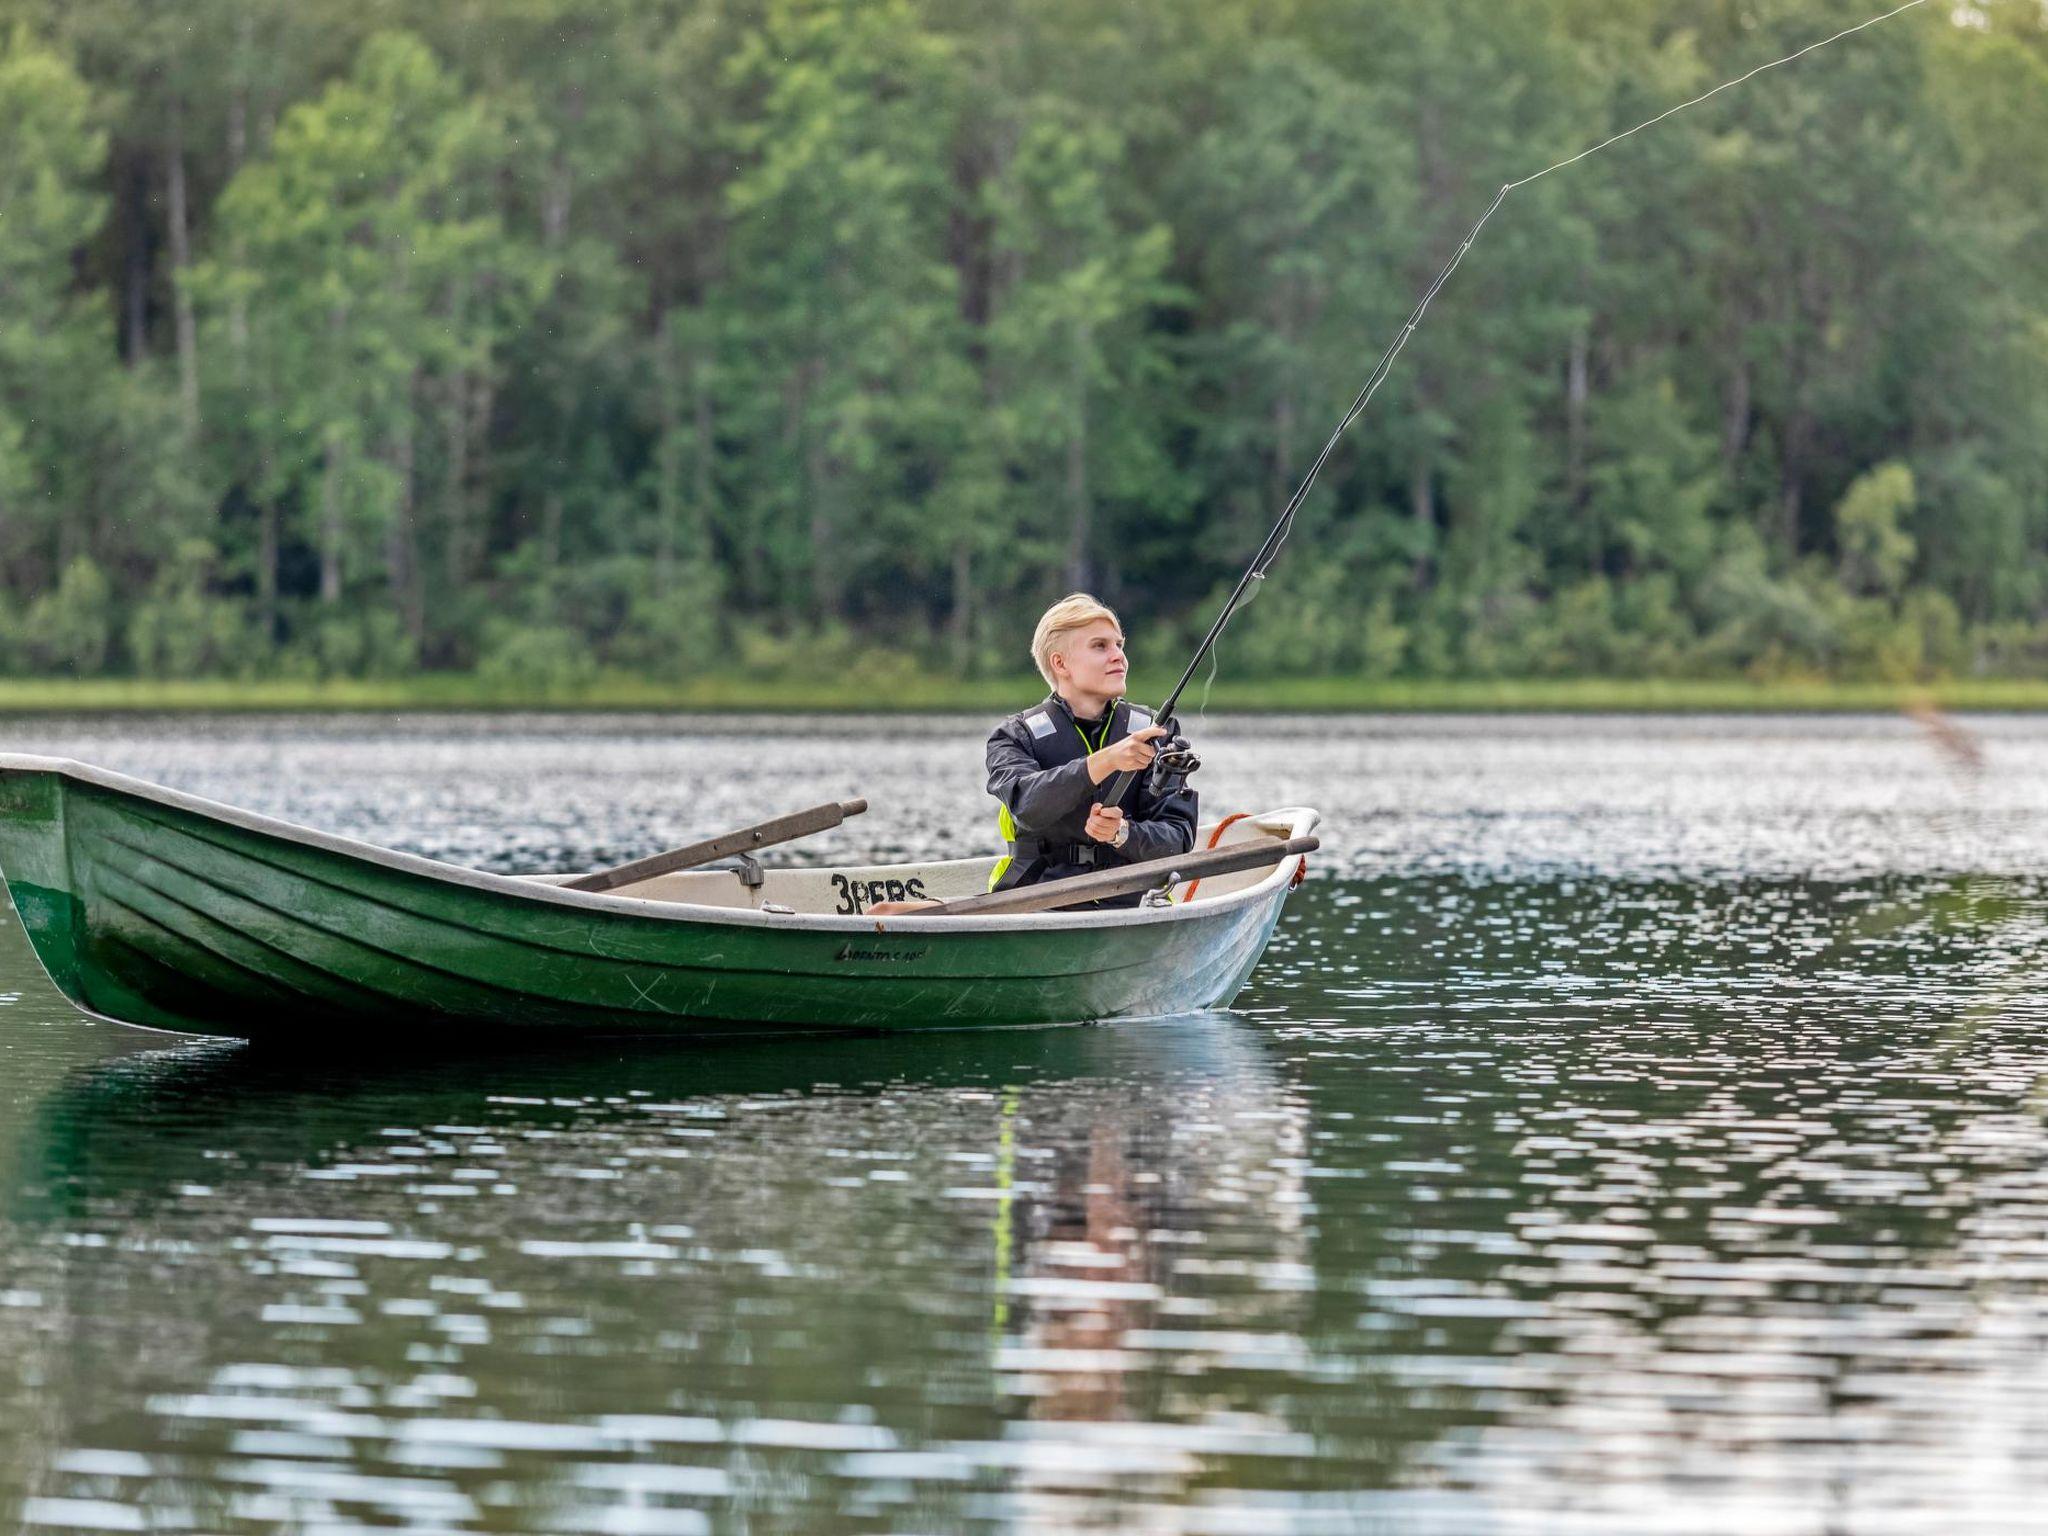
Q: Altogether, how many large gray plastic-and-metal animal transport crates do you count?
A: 0